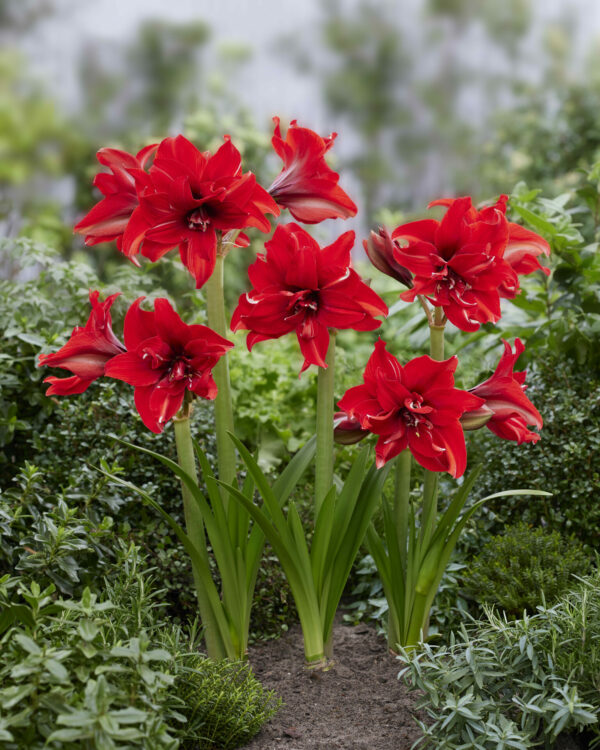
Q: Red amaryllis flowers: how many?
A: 10